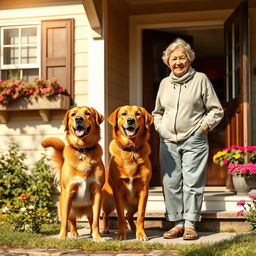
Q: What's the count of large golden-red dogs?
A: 2